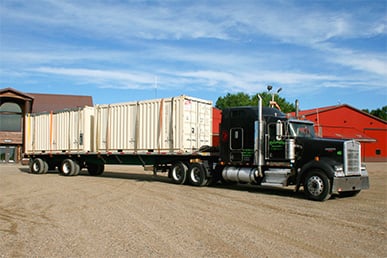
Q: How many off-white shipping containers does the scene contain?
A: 2